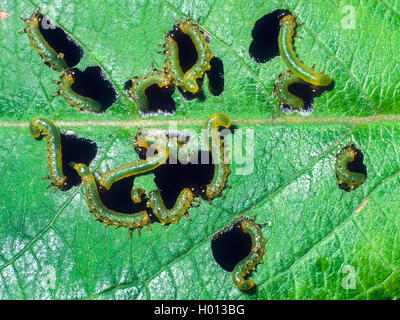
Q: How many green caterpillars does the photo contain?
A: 15